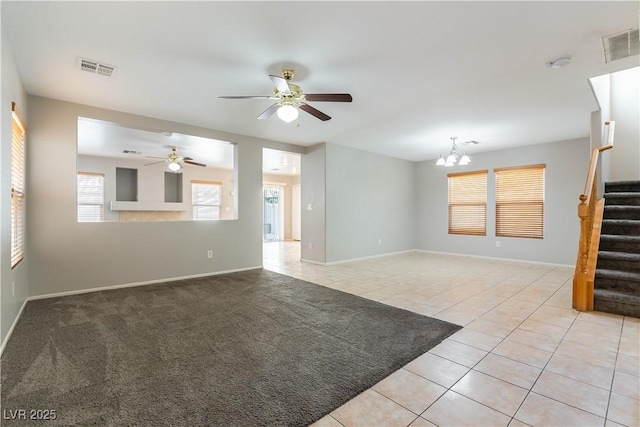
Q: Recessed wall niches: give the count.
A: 2